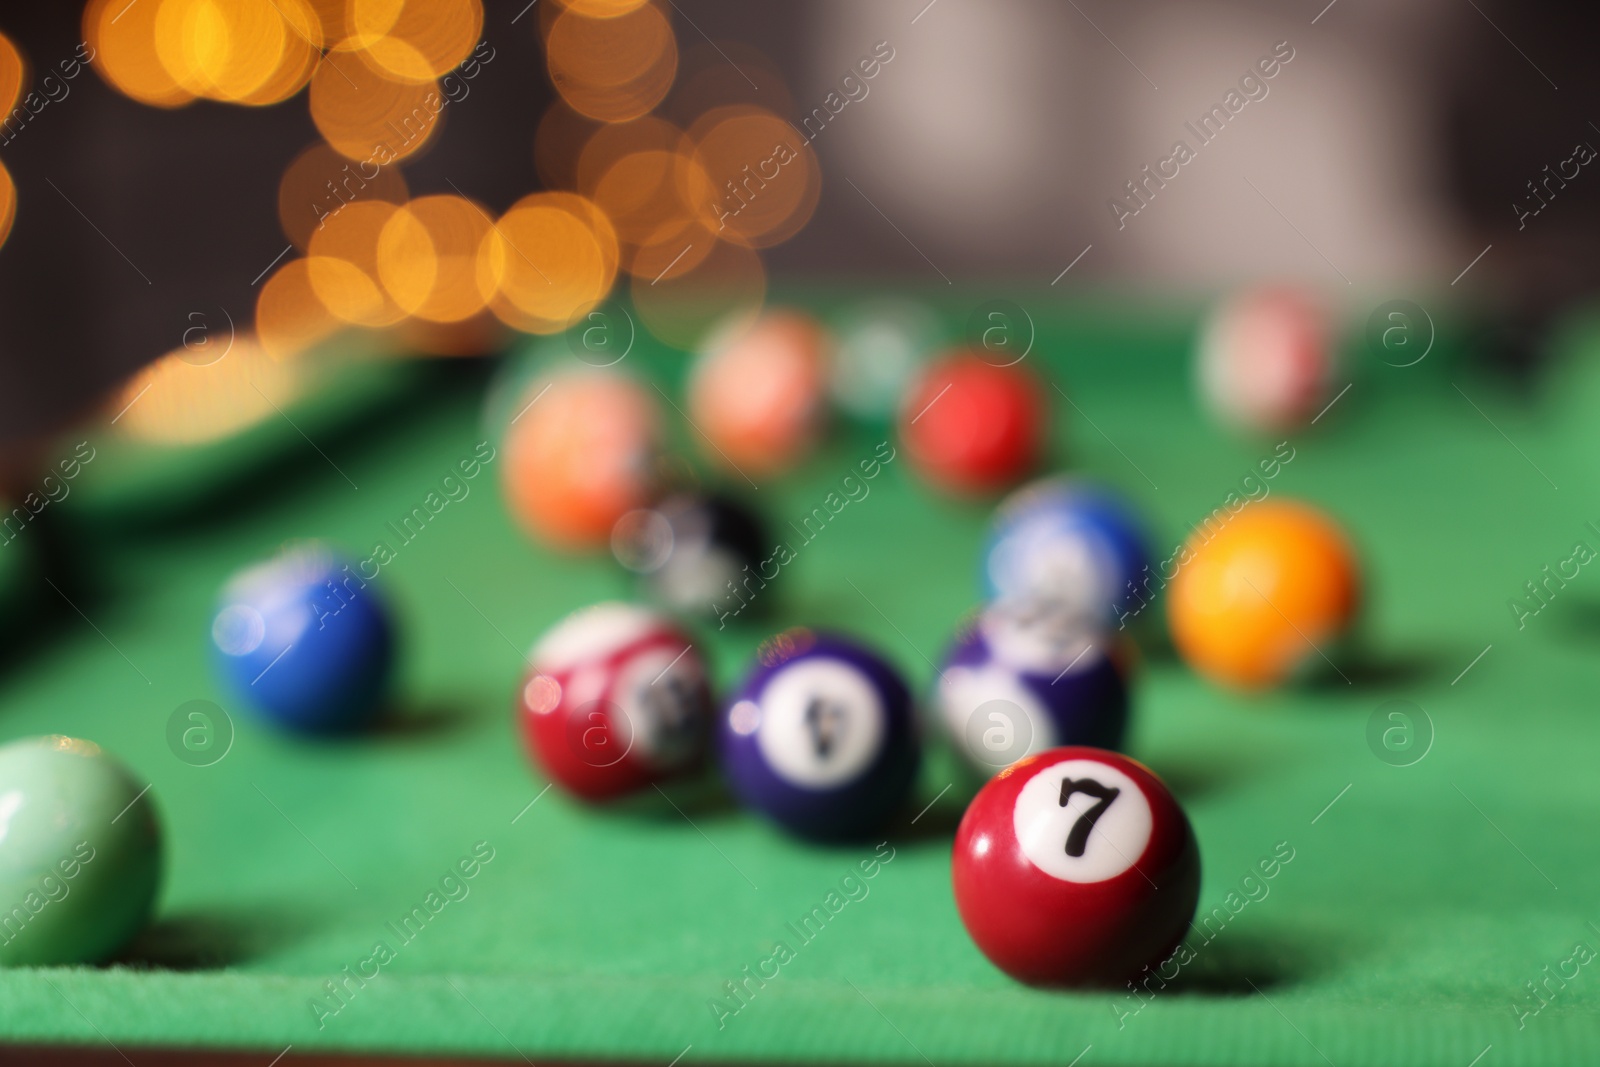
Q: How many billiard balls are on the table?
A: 14